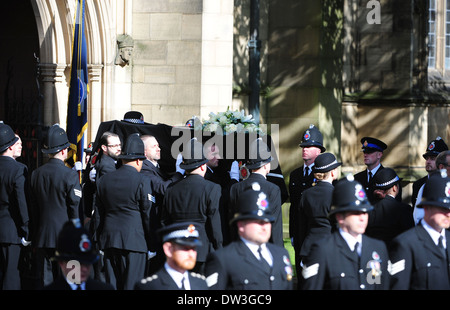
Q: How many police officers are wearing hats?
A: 15